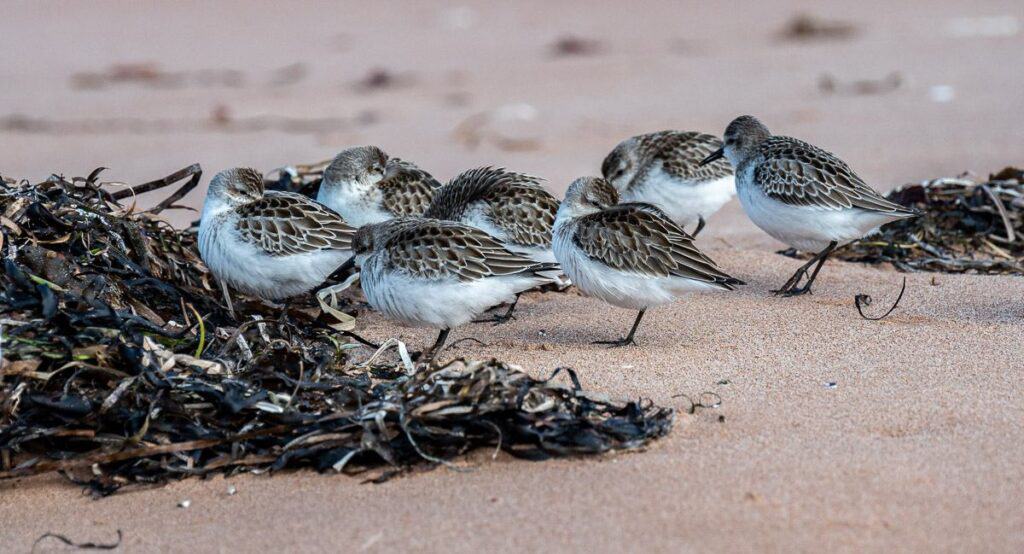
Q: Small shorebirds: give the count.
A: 7